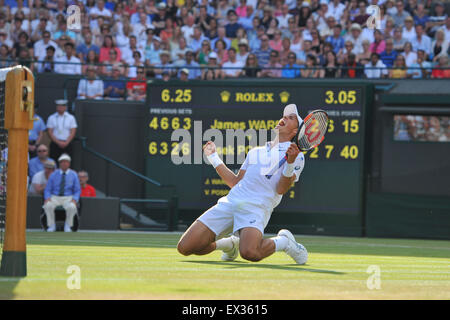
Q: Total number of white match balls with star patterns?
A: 0